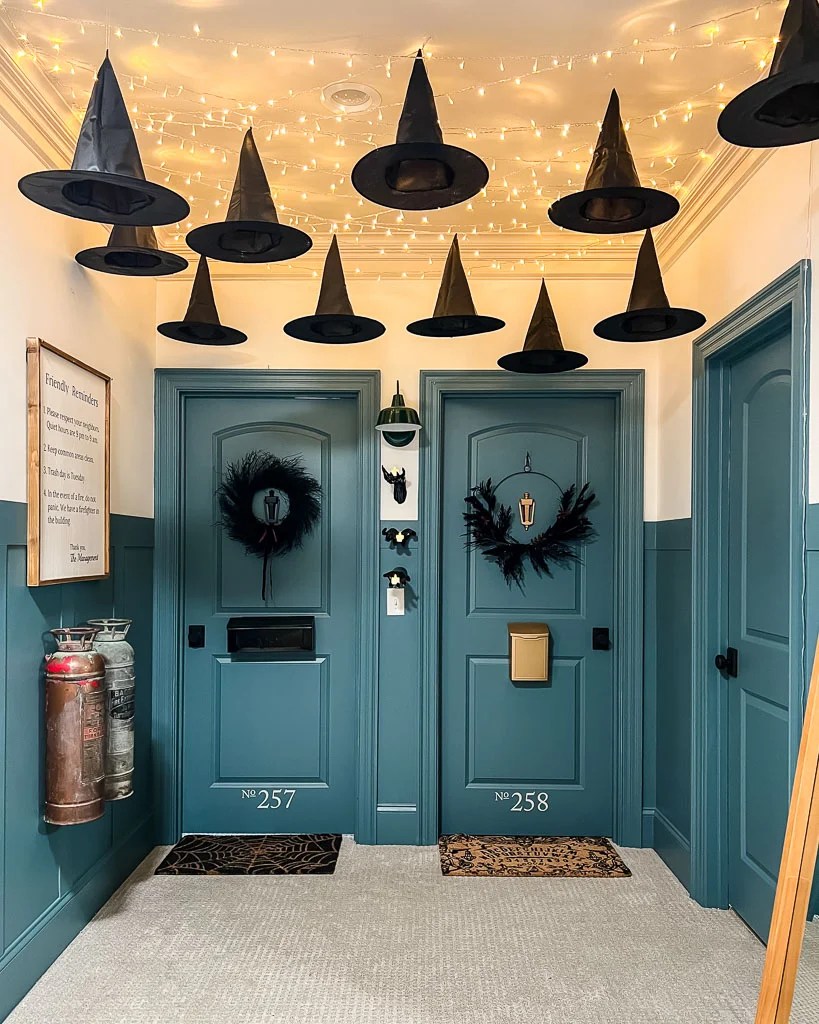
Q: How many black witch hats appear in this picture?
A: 11